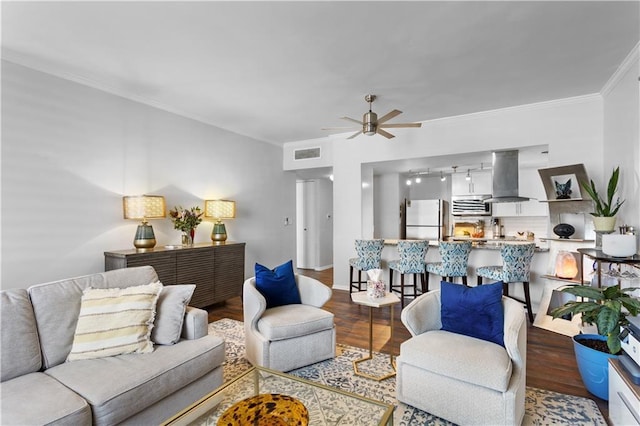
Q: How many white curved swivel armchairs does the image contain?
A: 2